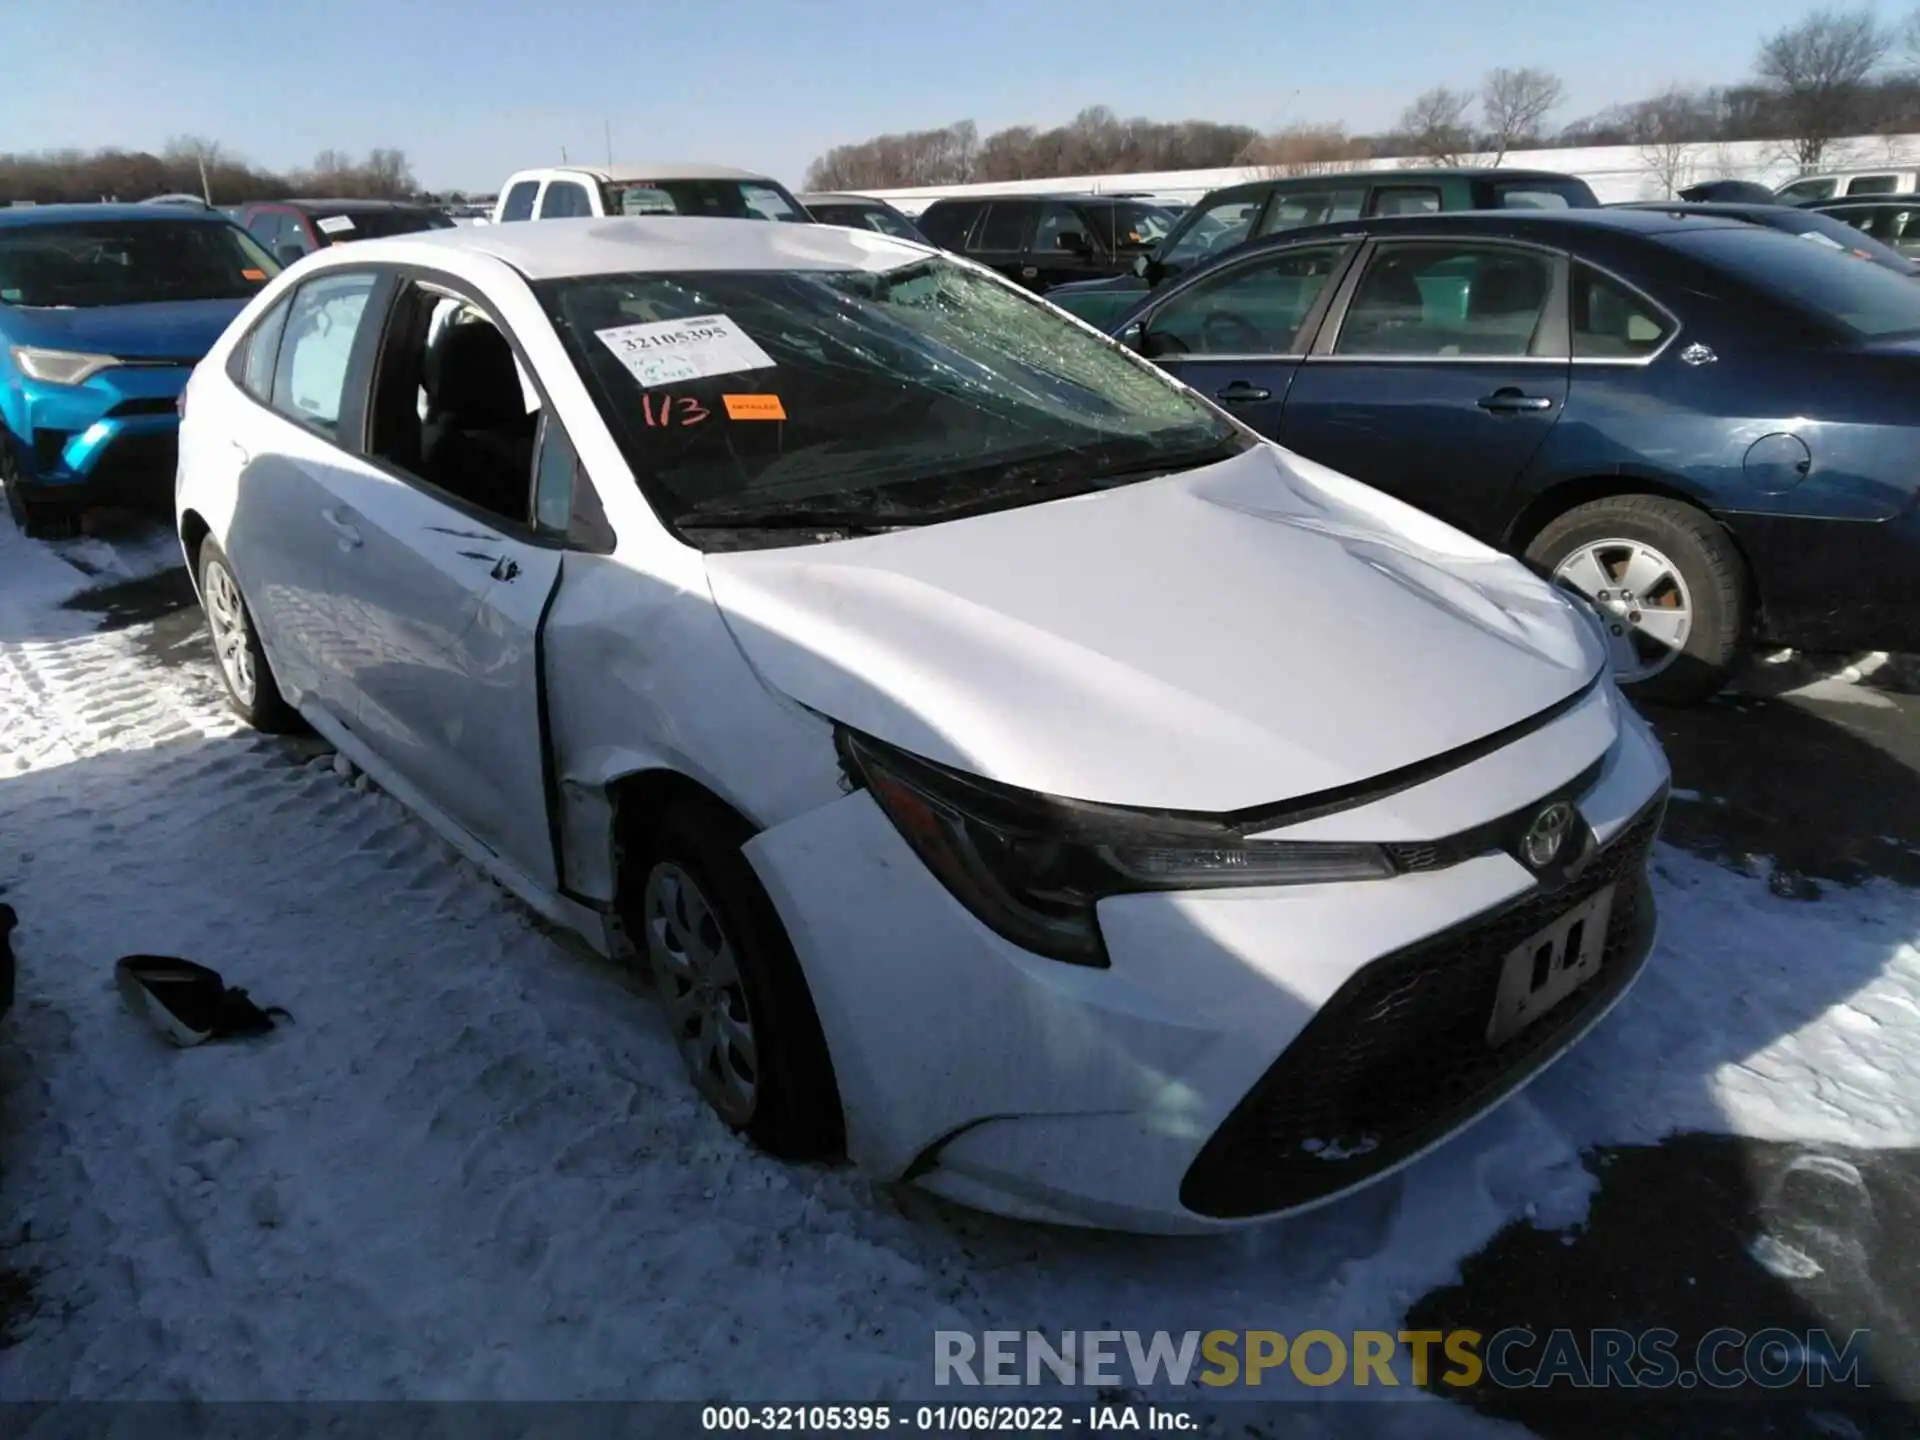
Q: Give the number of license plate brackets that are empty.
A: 1